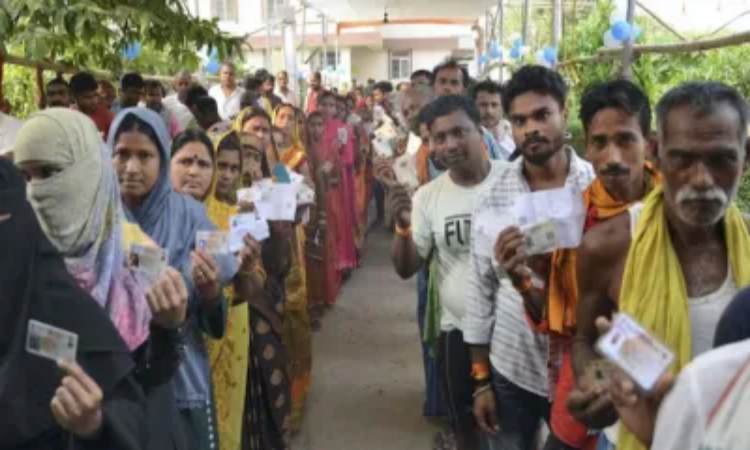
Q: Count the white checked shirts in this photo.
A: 1